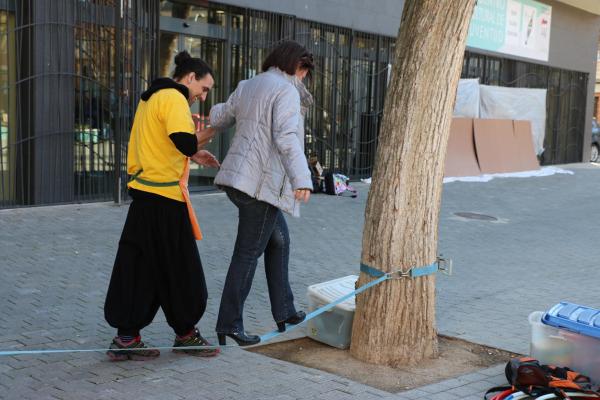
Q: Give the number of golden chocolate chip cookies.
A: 0